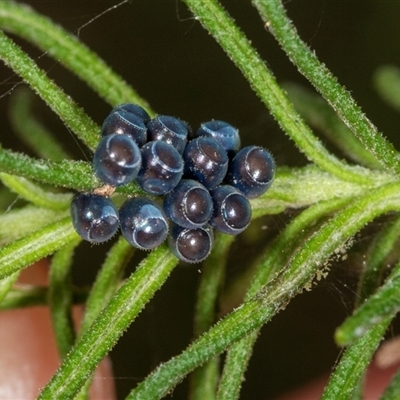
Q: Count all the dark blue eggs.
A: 13